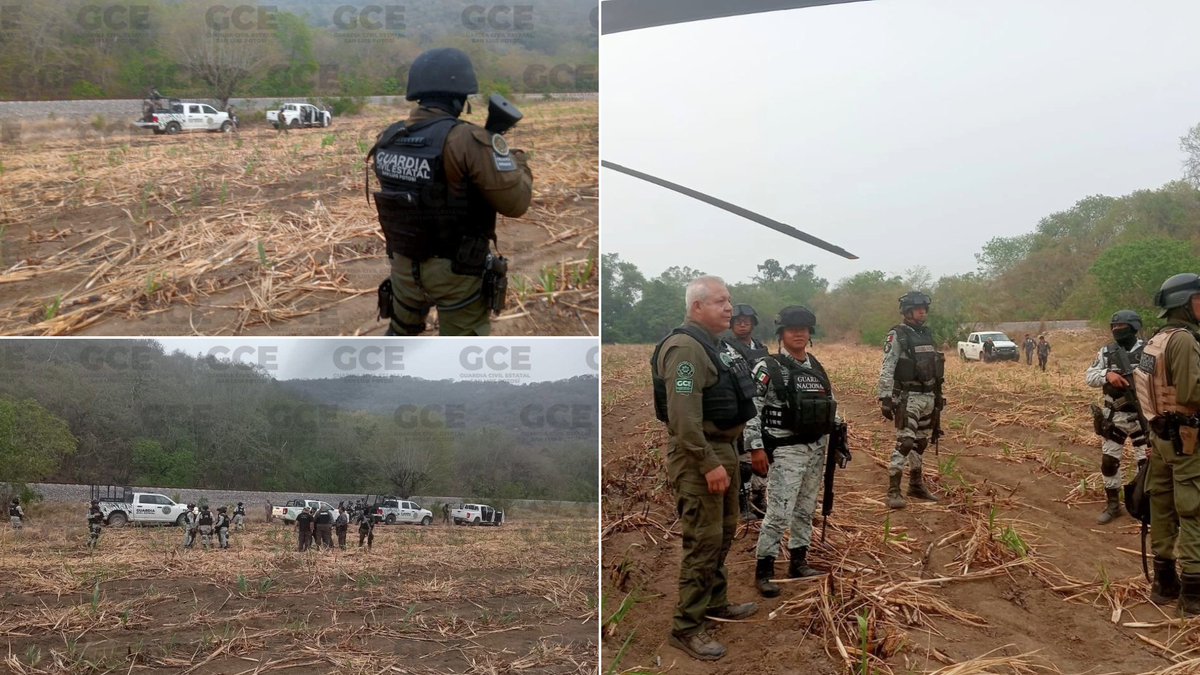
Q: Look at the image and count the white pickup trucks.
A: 7